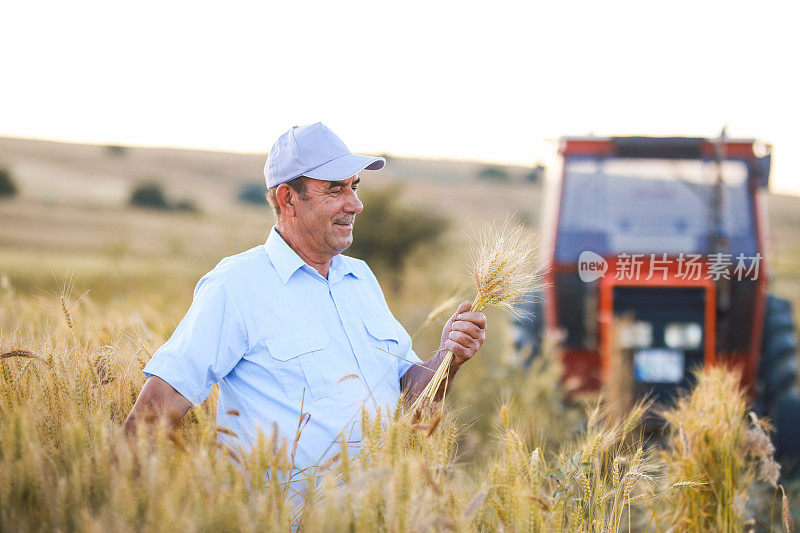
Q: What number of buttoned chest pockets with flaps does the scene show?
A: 2